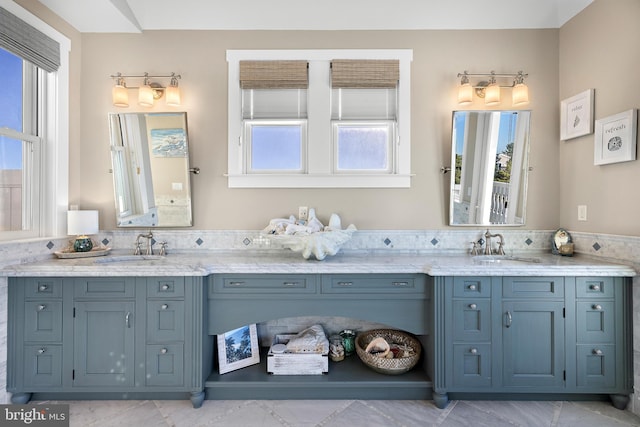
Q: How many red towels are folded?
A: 0